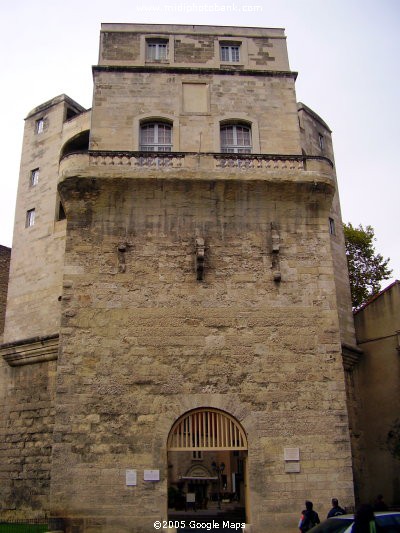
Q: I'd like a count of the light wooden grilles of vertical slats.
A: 1